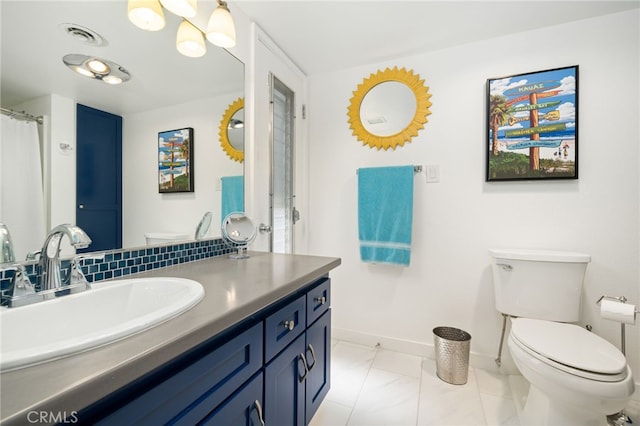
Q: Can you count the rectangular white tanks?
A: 1